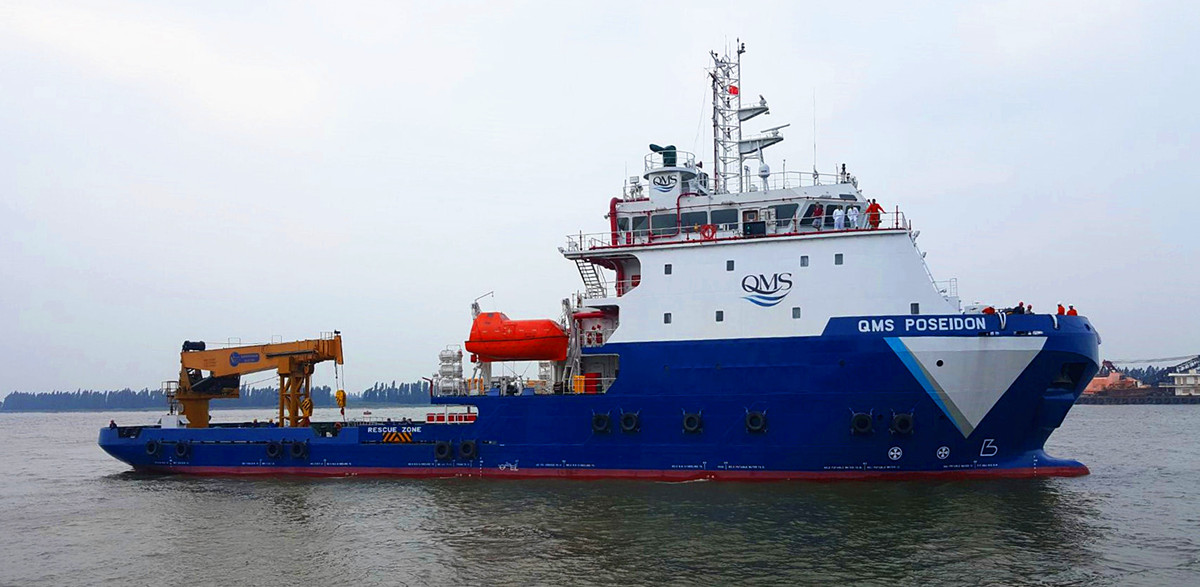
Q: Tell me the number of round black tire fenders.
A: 12